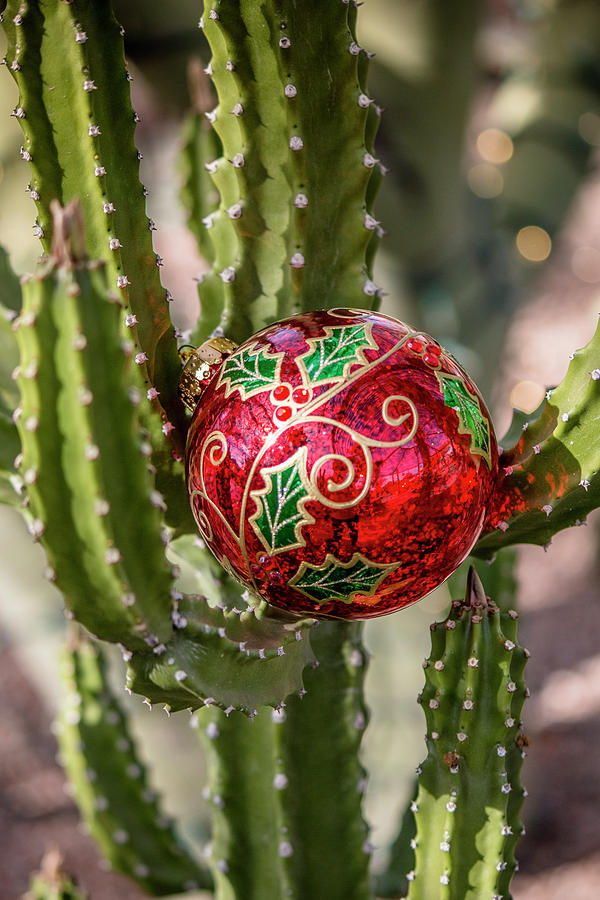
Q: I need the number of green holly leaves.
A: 5